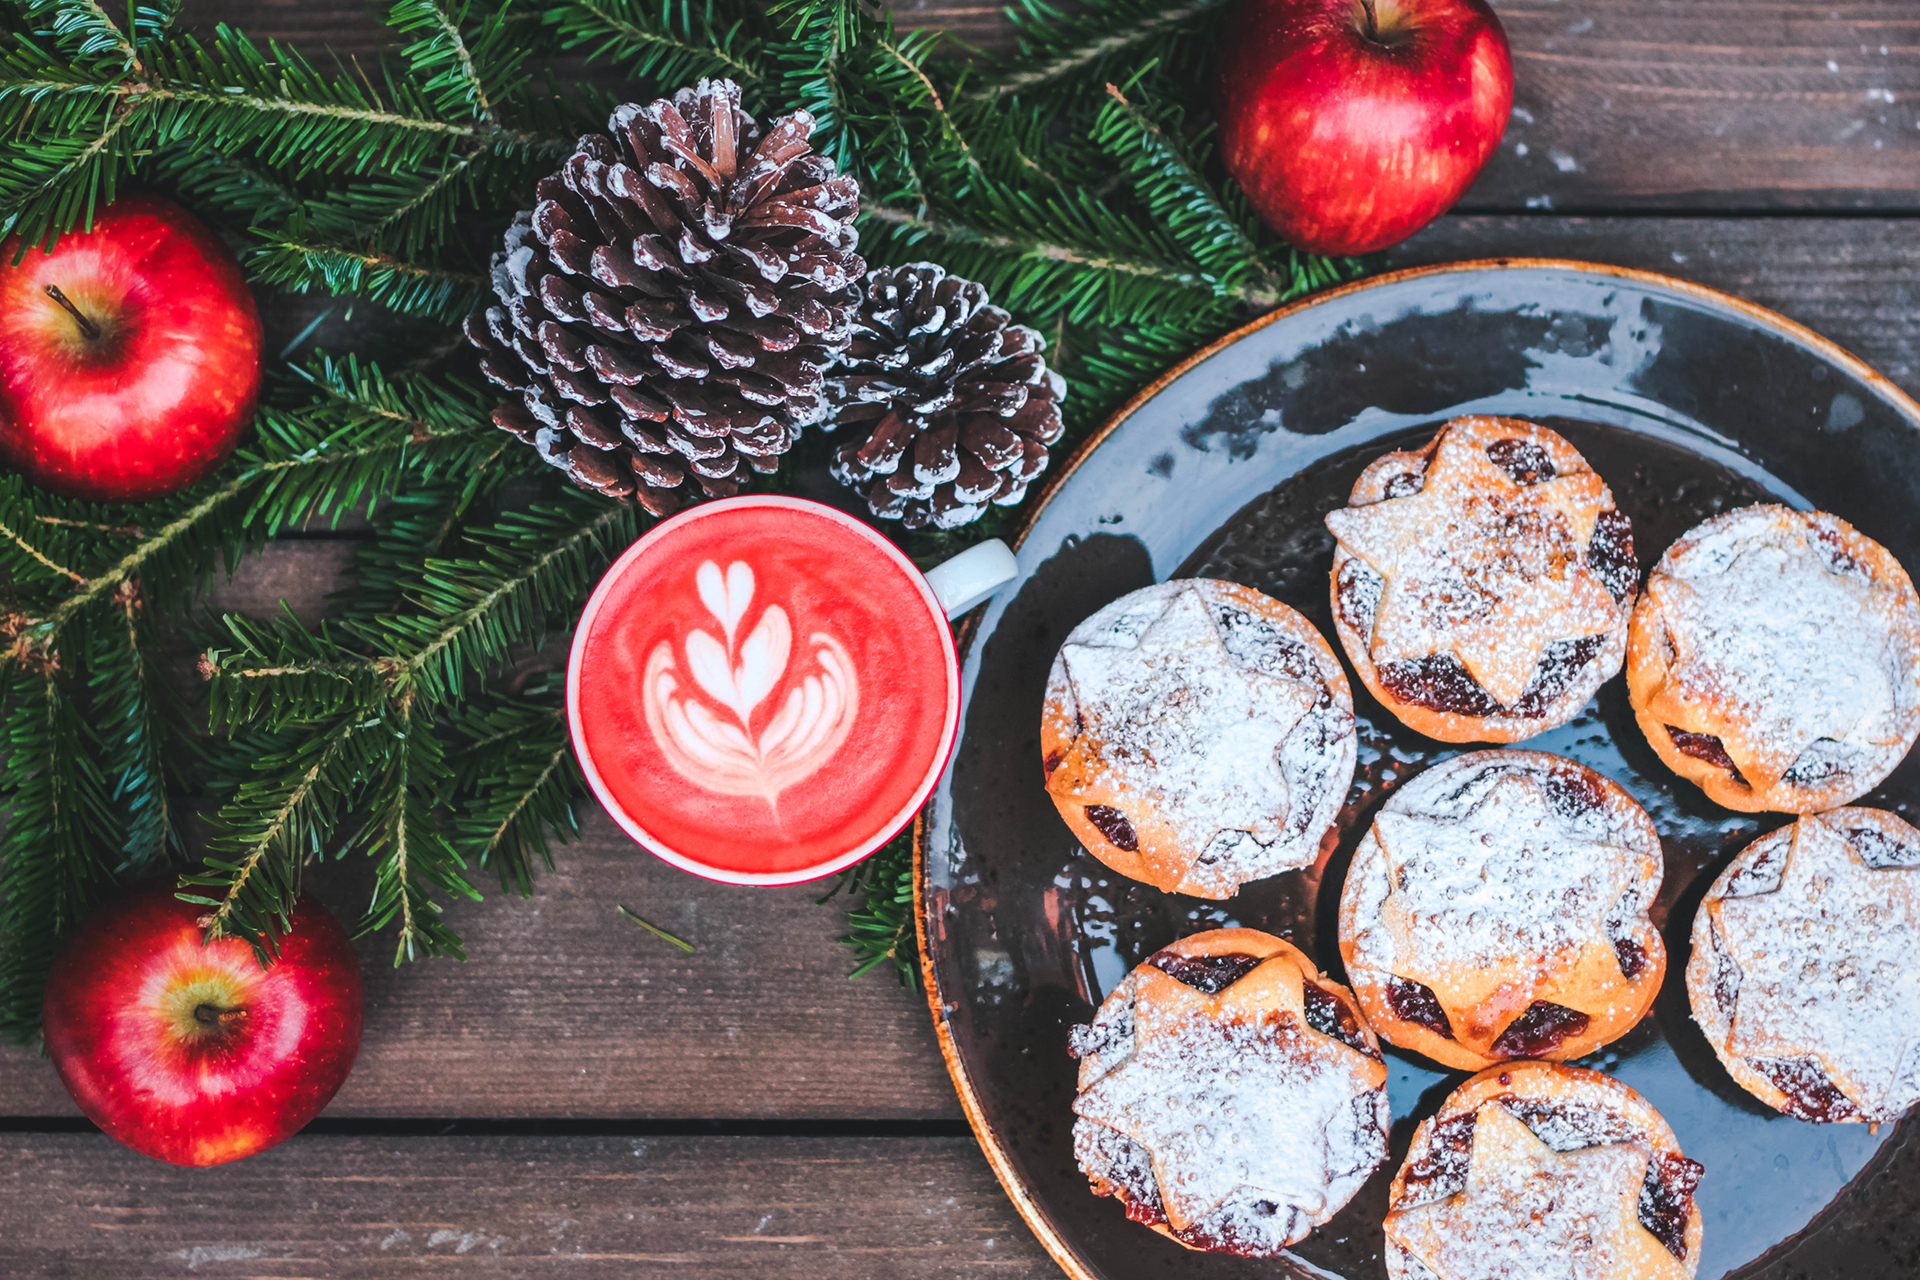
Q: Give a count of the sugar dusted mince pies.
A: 7